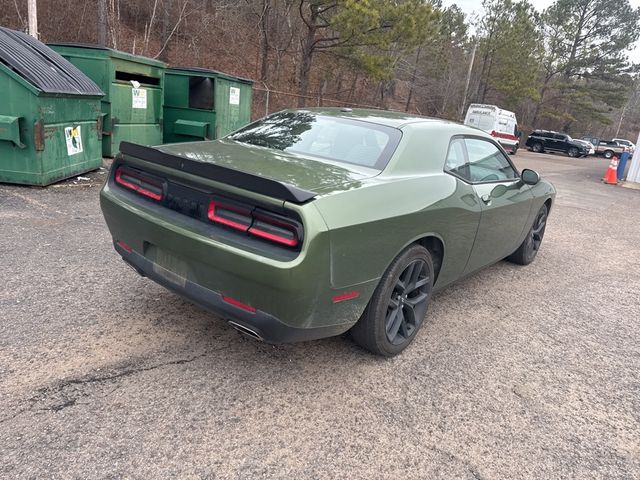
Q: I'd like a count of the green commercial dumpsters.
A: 3